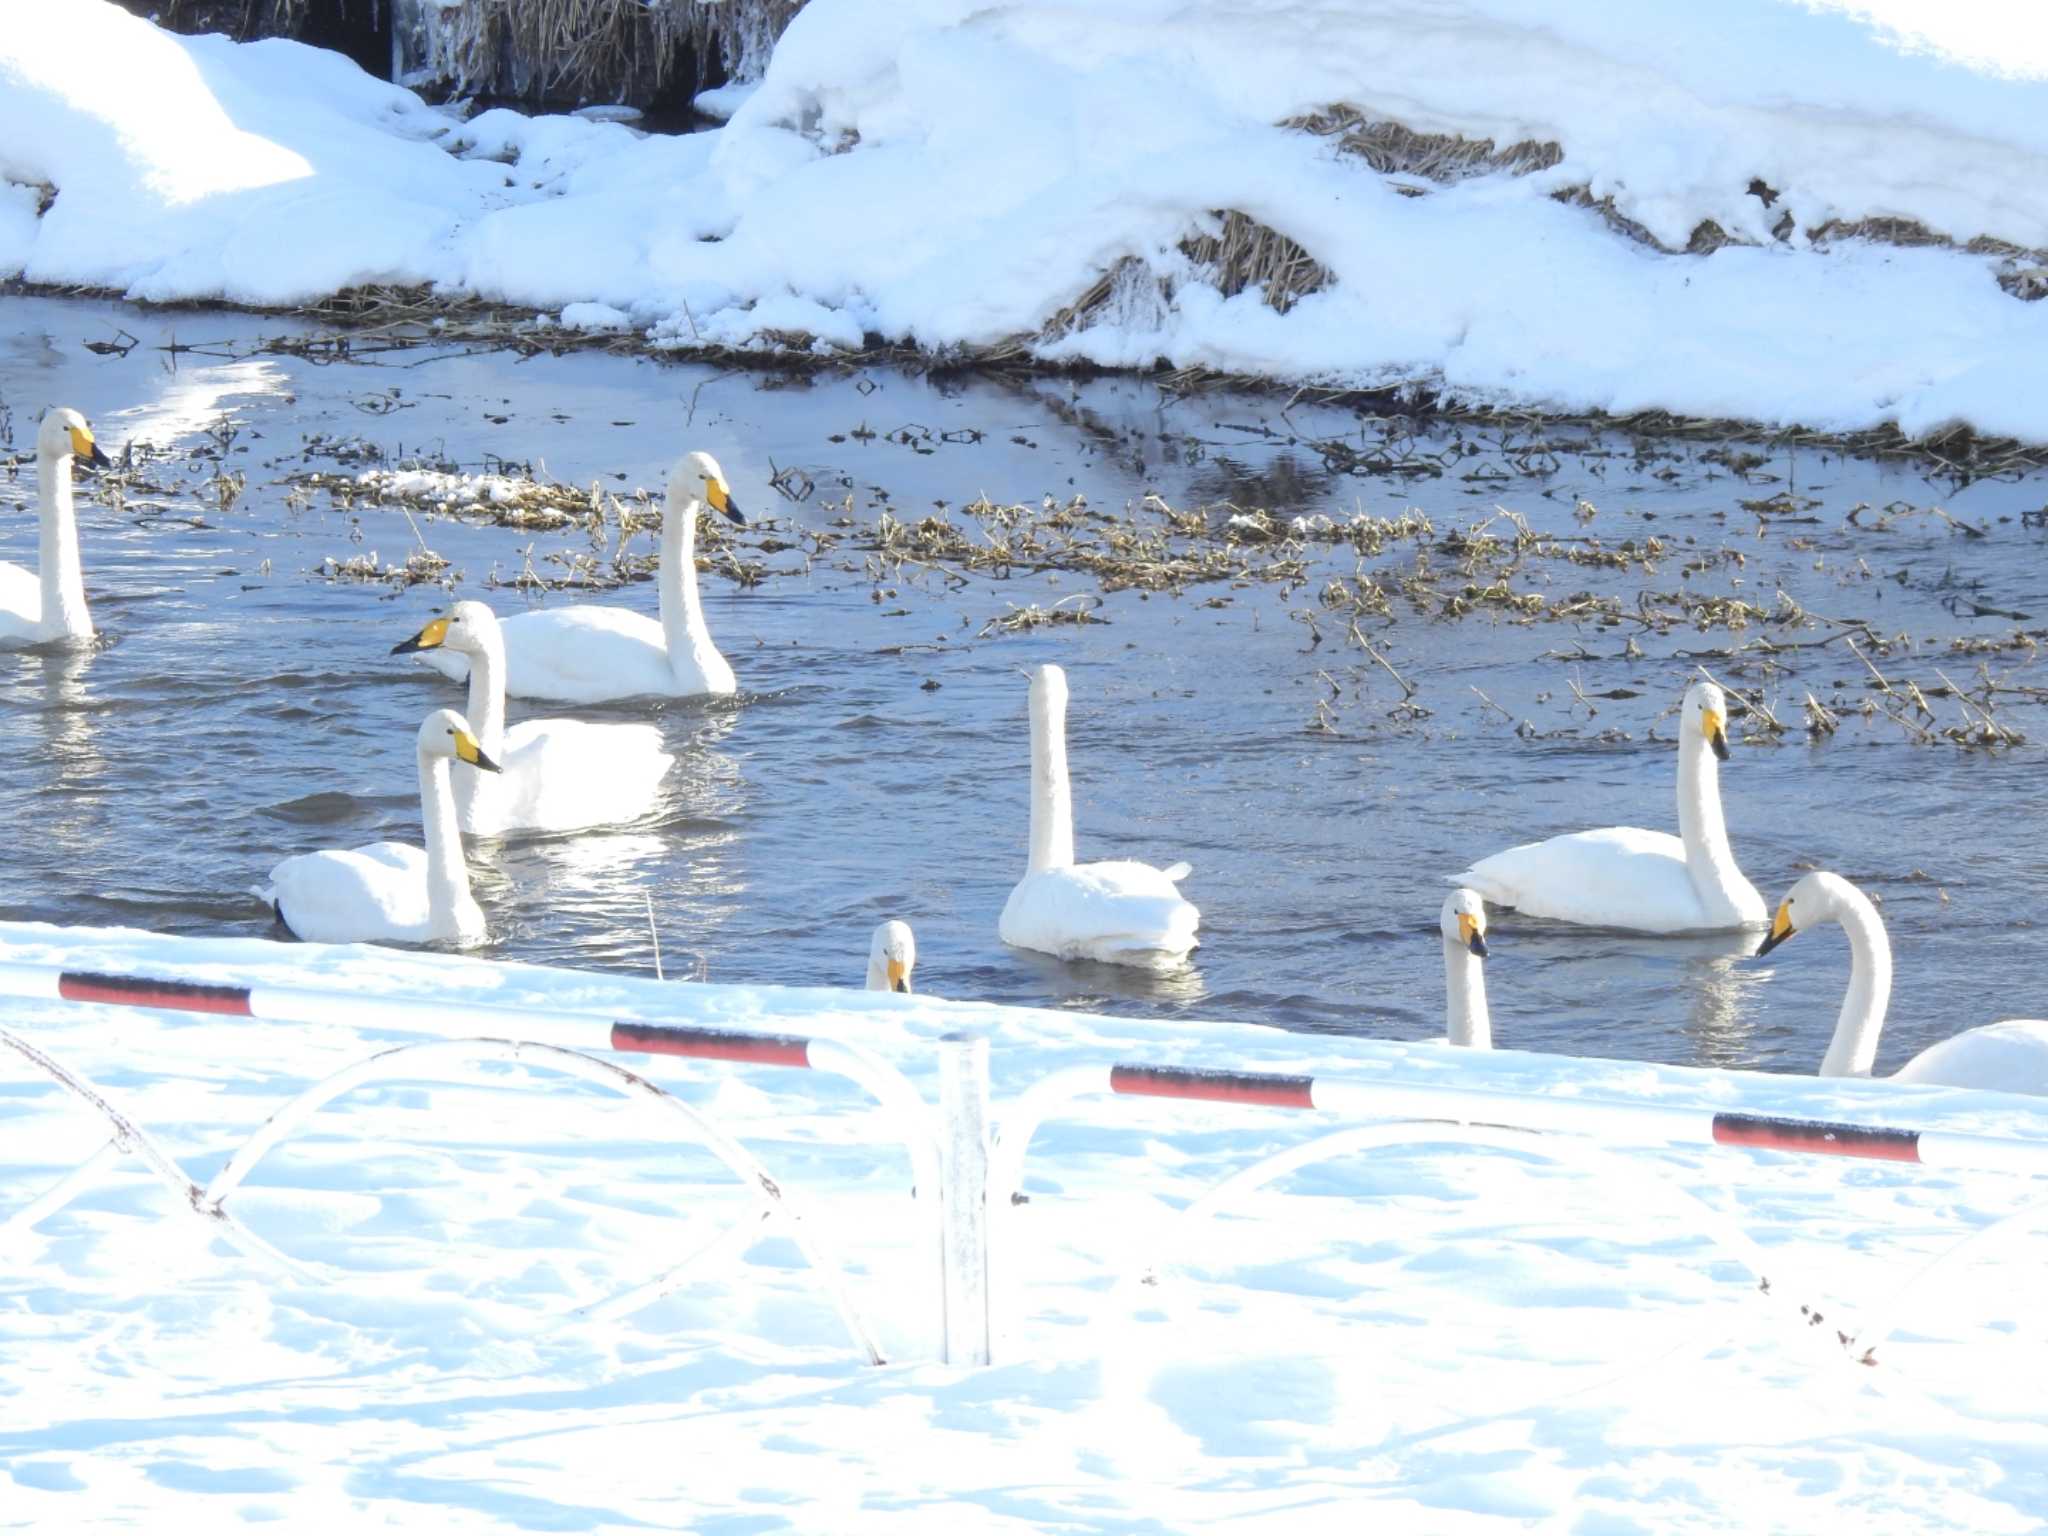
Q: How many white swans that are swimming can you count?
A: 9